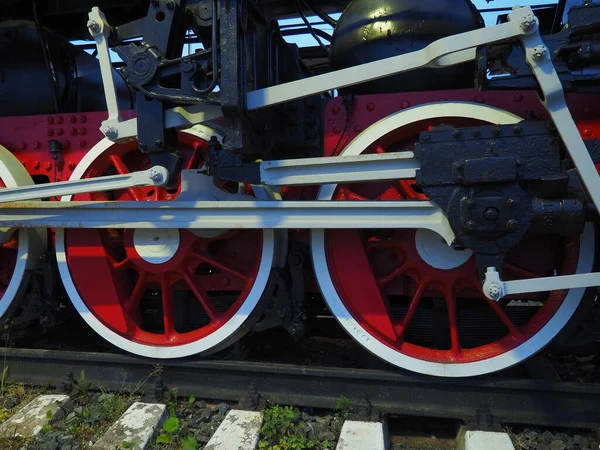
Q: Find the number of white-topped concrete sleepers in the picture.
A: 5